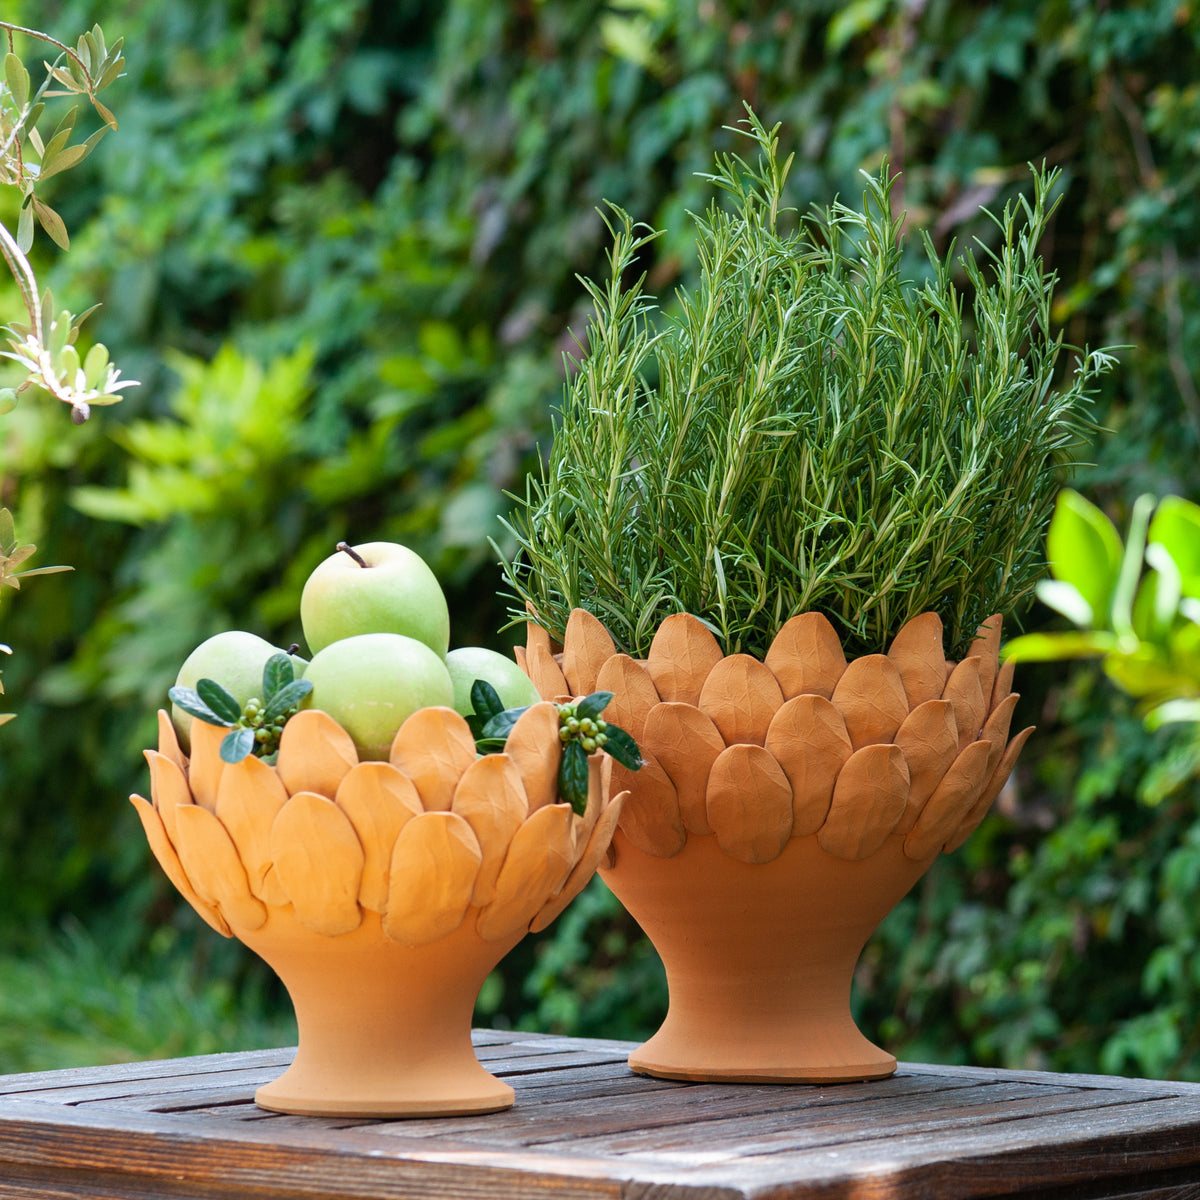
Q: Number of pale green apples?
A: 4